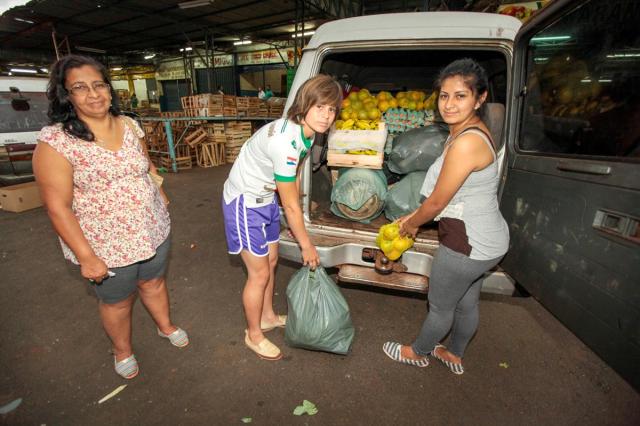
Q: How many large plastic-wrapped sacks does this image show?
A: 4